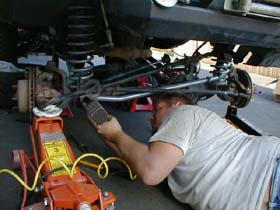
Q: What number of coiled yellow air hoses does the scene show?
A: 1